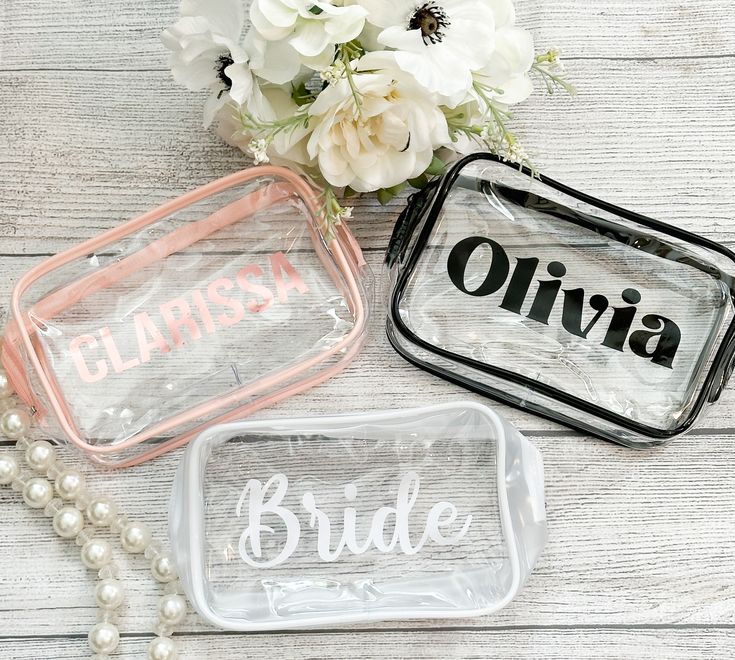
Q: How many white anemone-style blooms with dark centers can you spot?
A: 2